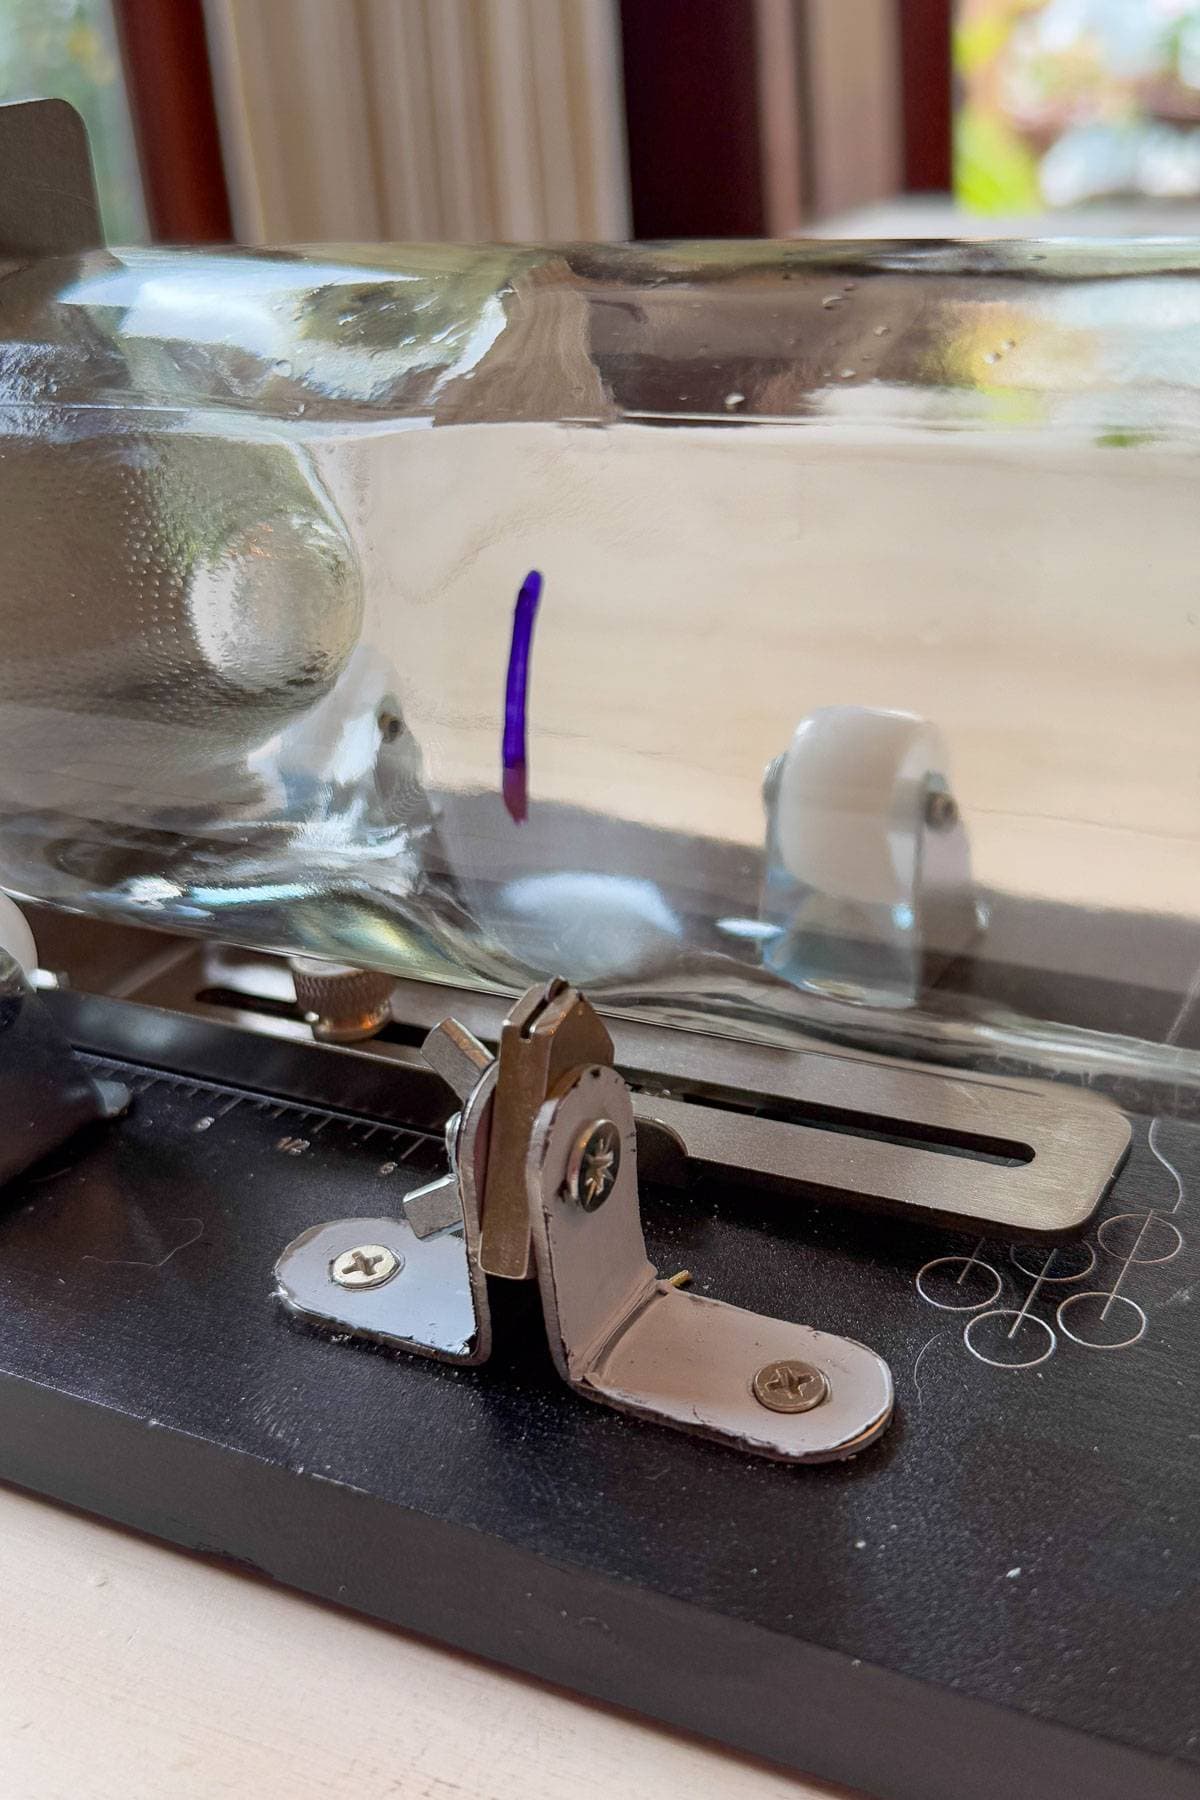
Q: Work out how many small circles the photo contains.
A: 5